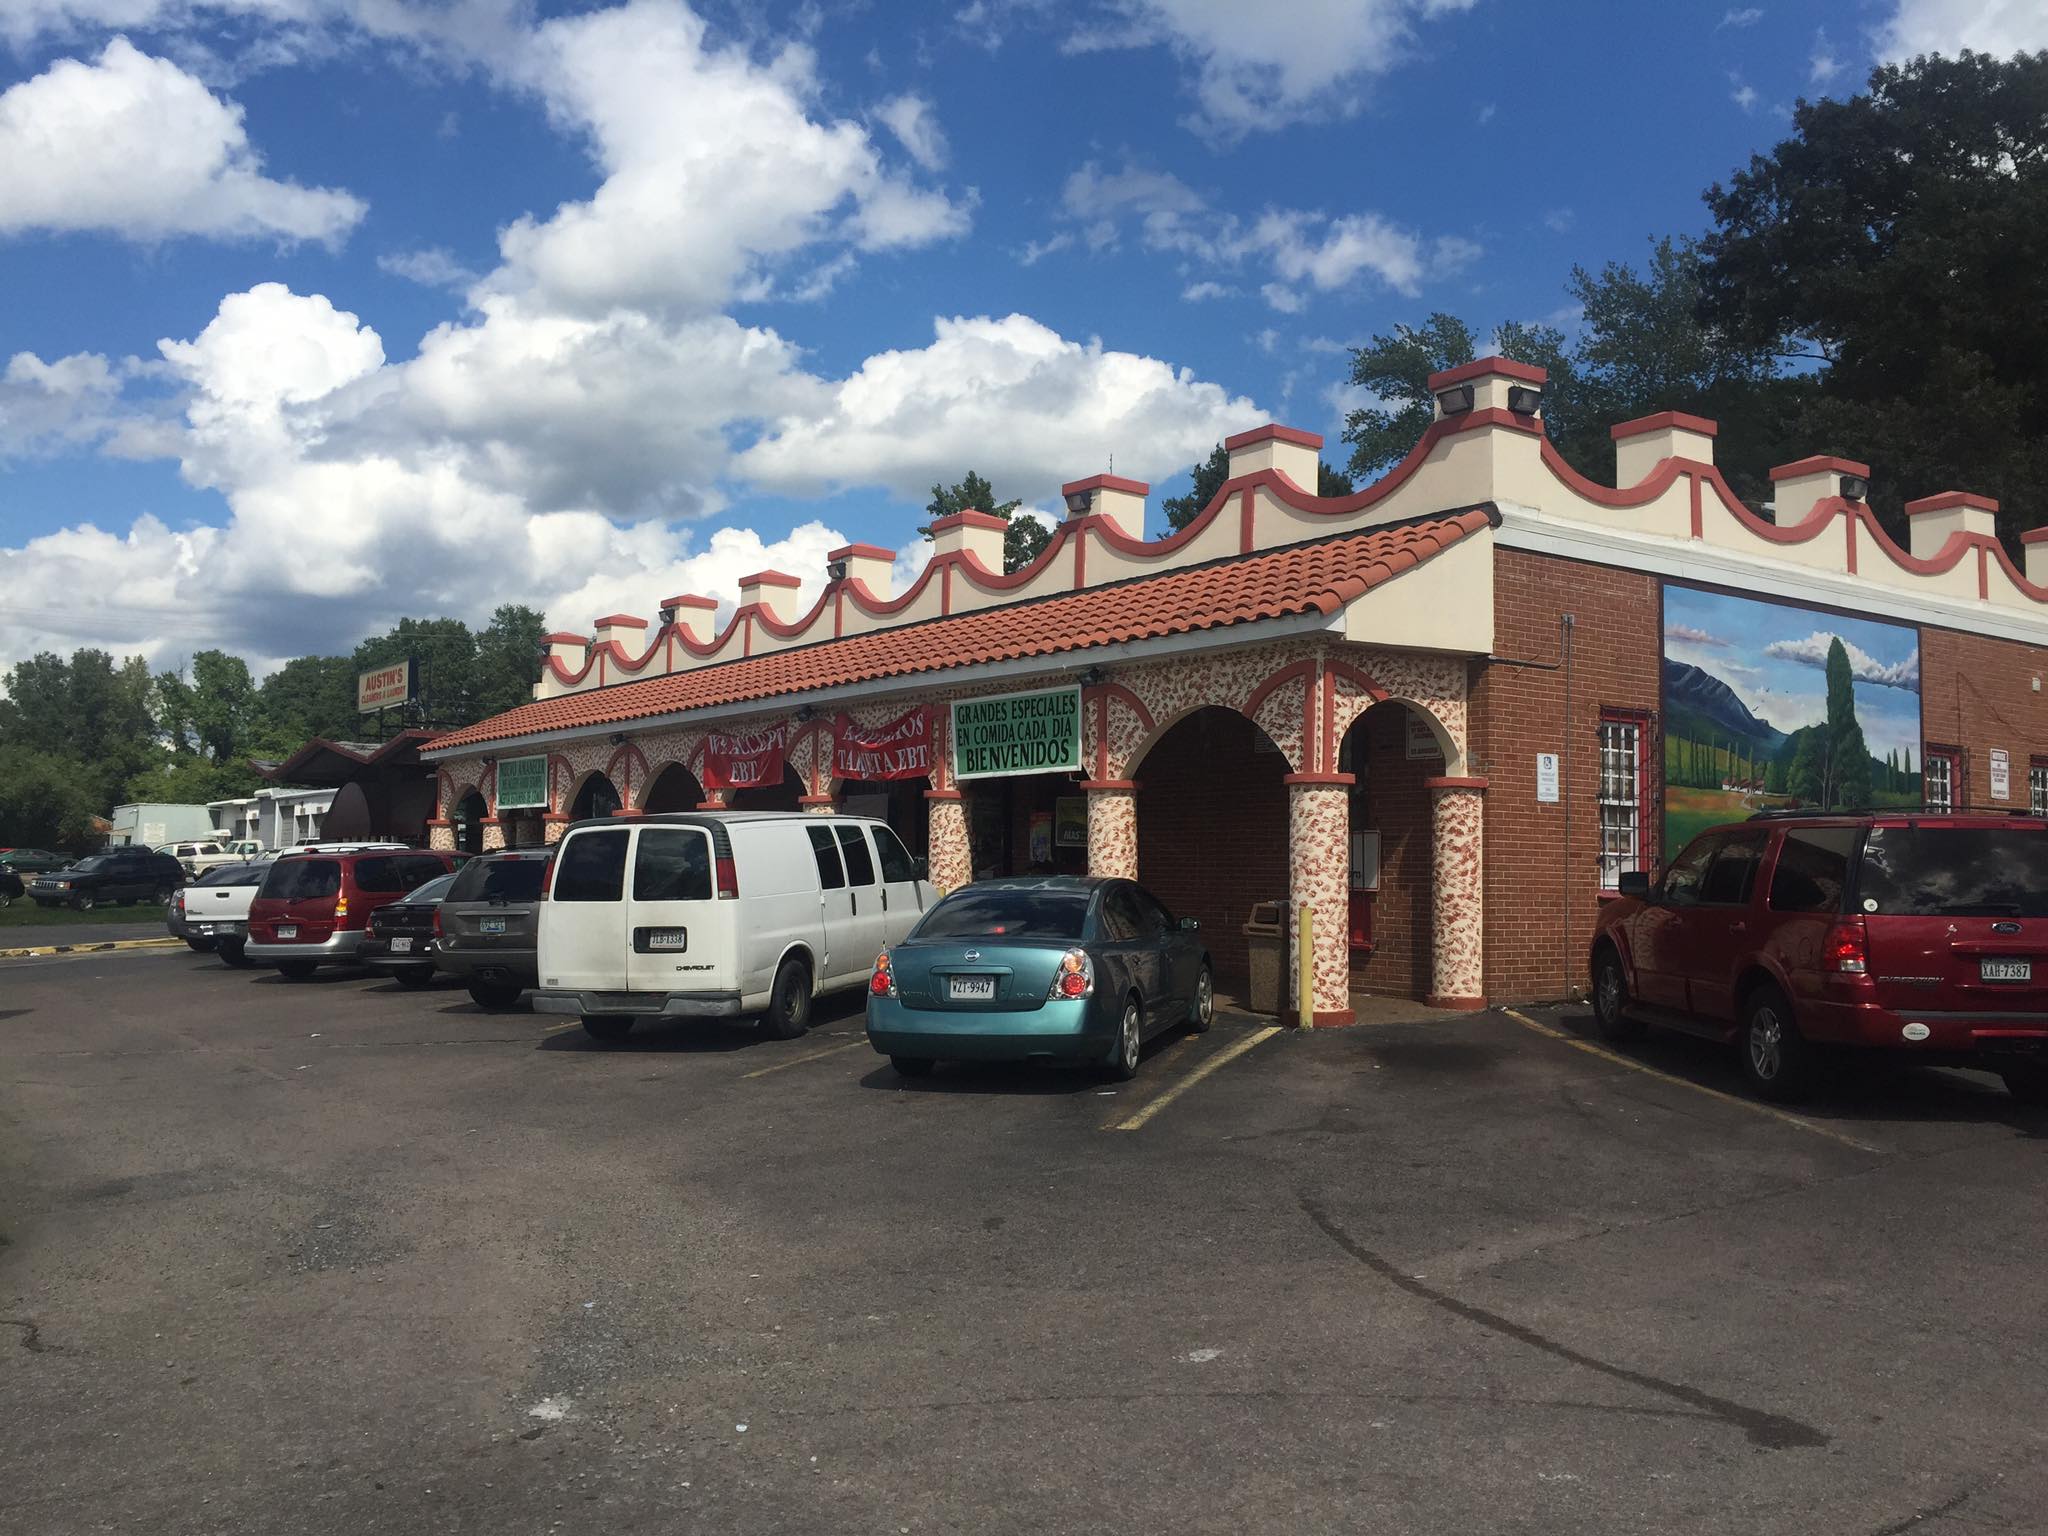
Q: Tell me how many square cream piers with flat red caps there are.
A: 13